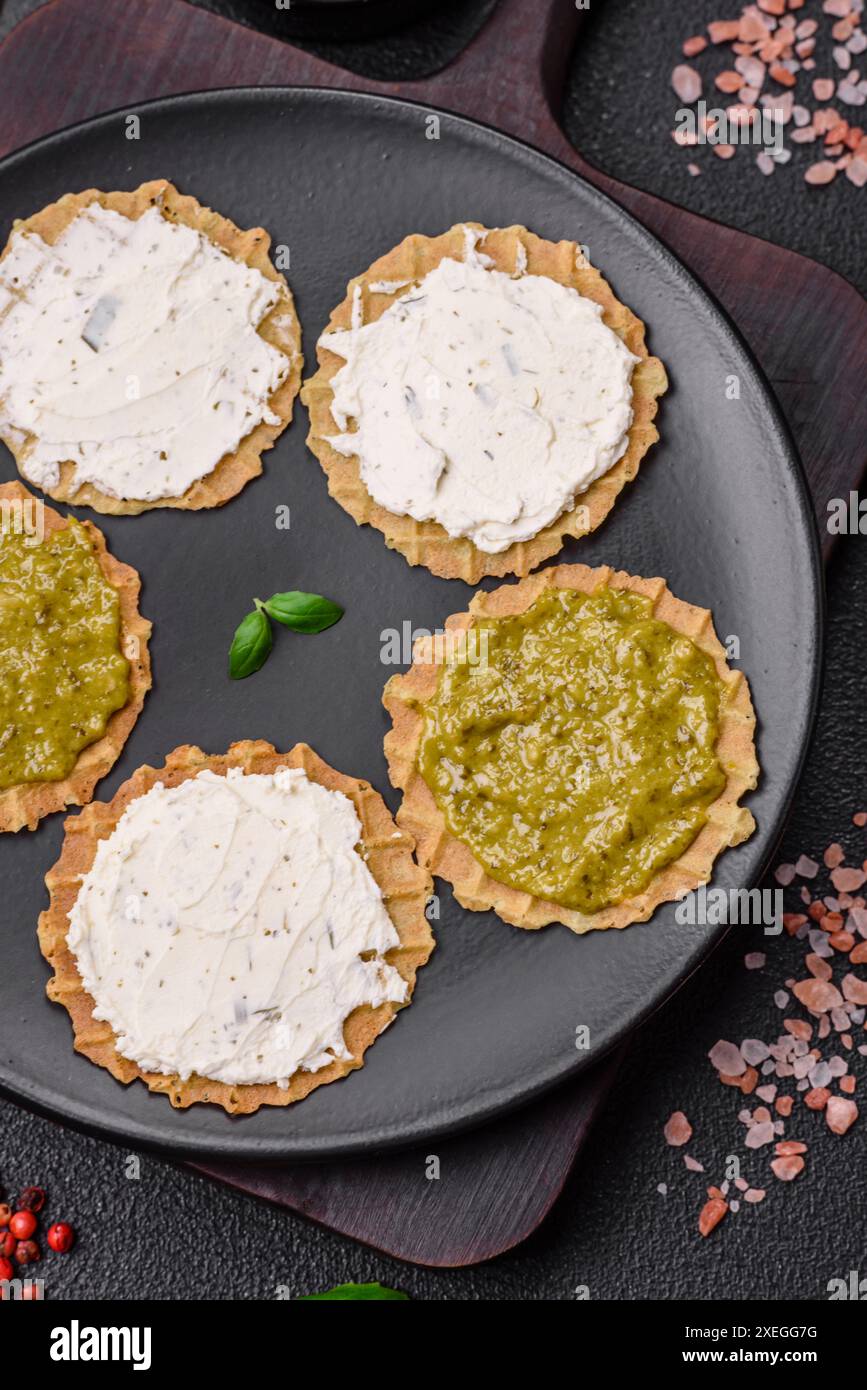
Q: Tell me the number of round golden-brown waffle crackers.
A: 5